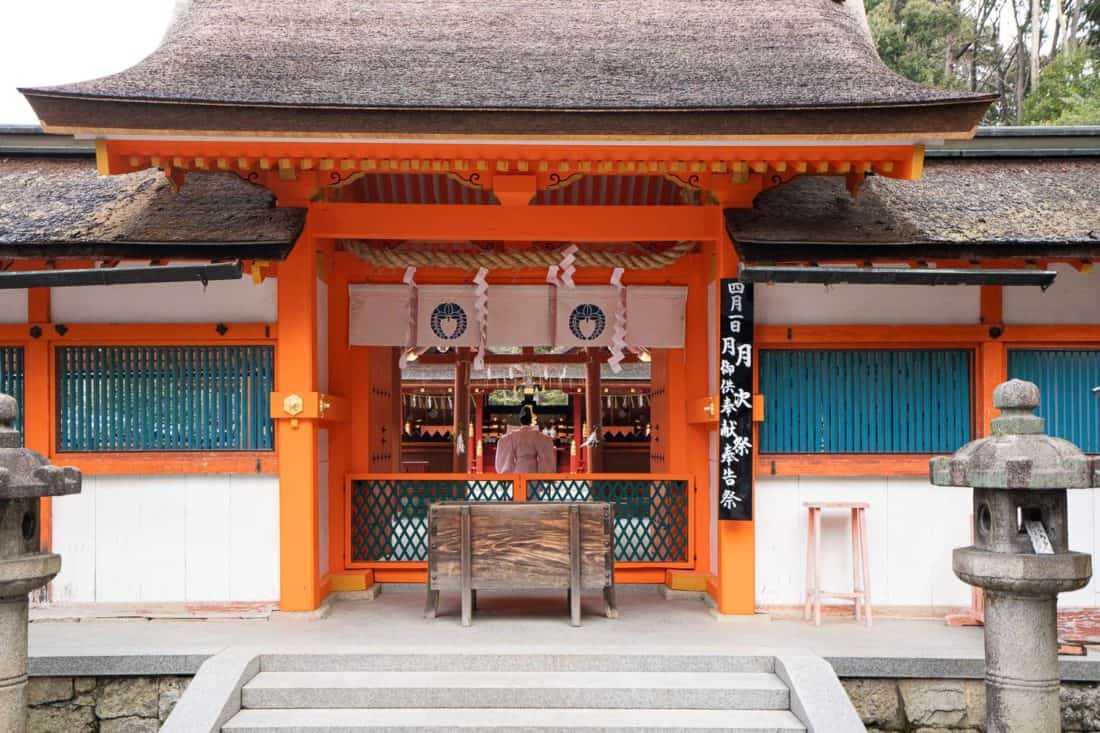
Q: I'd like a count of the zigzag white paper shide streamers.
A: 4